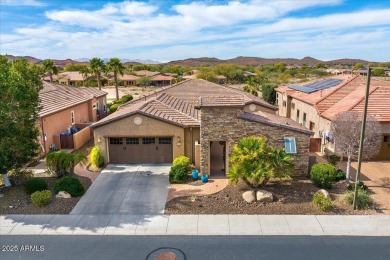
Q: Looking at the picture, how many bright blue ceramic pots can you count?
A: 2